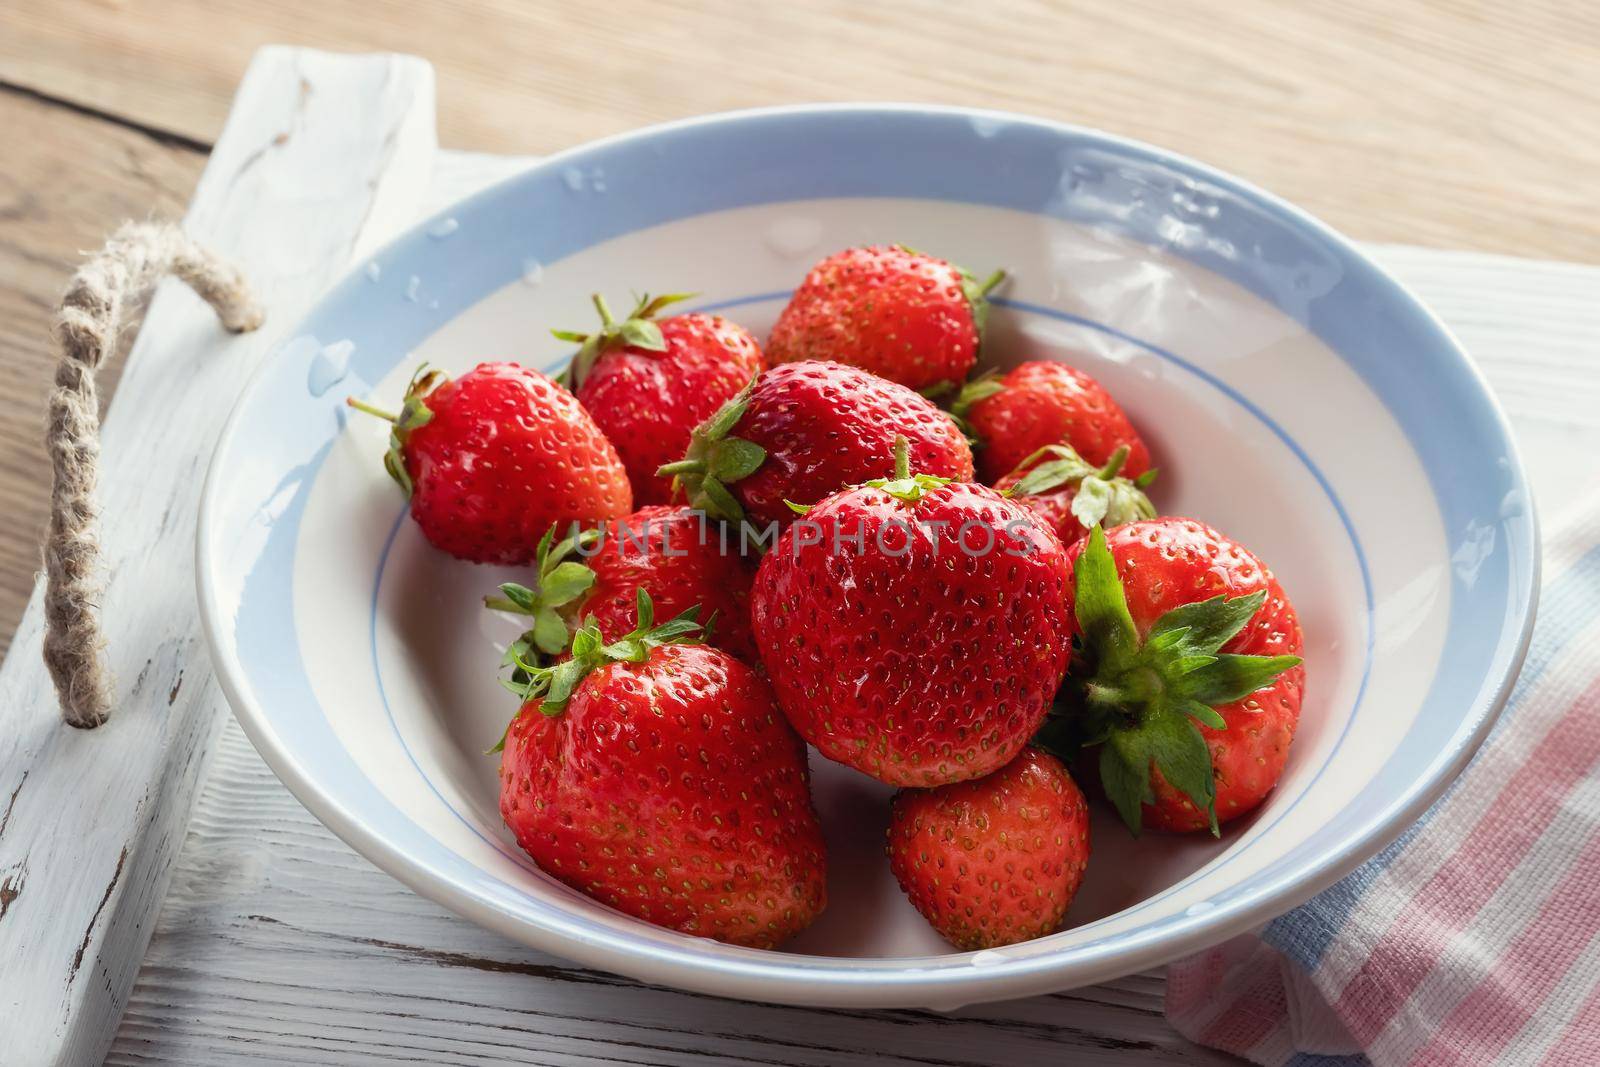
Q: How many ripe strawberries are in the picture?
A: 11